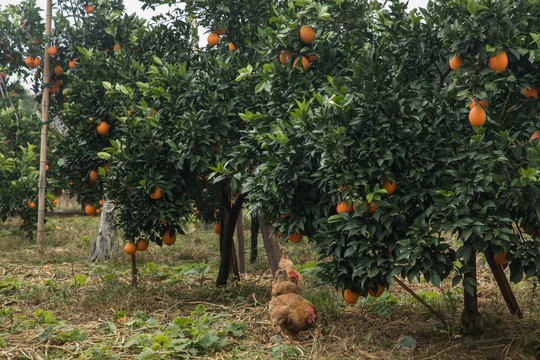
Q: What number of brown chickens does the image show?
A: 2